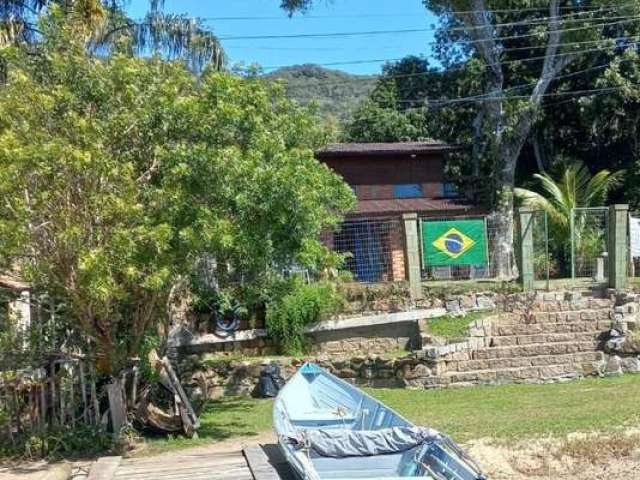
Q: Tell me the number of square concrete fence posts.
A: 3